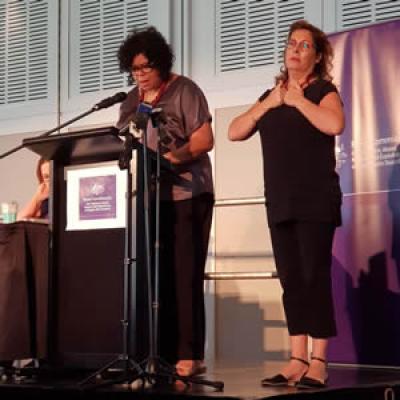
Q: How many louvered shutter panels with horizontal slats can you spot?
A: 4